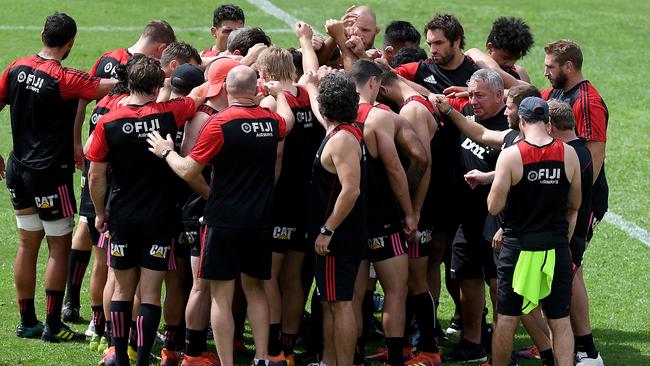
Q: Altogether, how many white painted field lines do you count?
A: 2